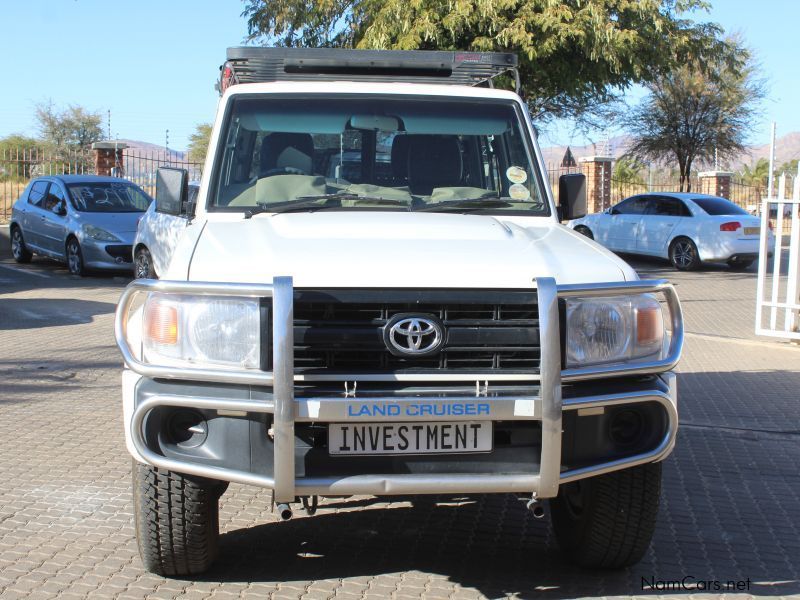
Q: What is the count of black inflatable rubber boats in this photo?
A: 0